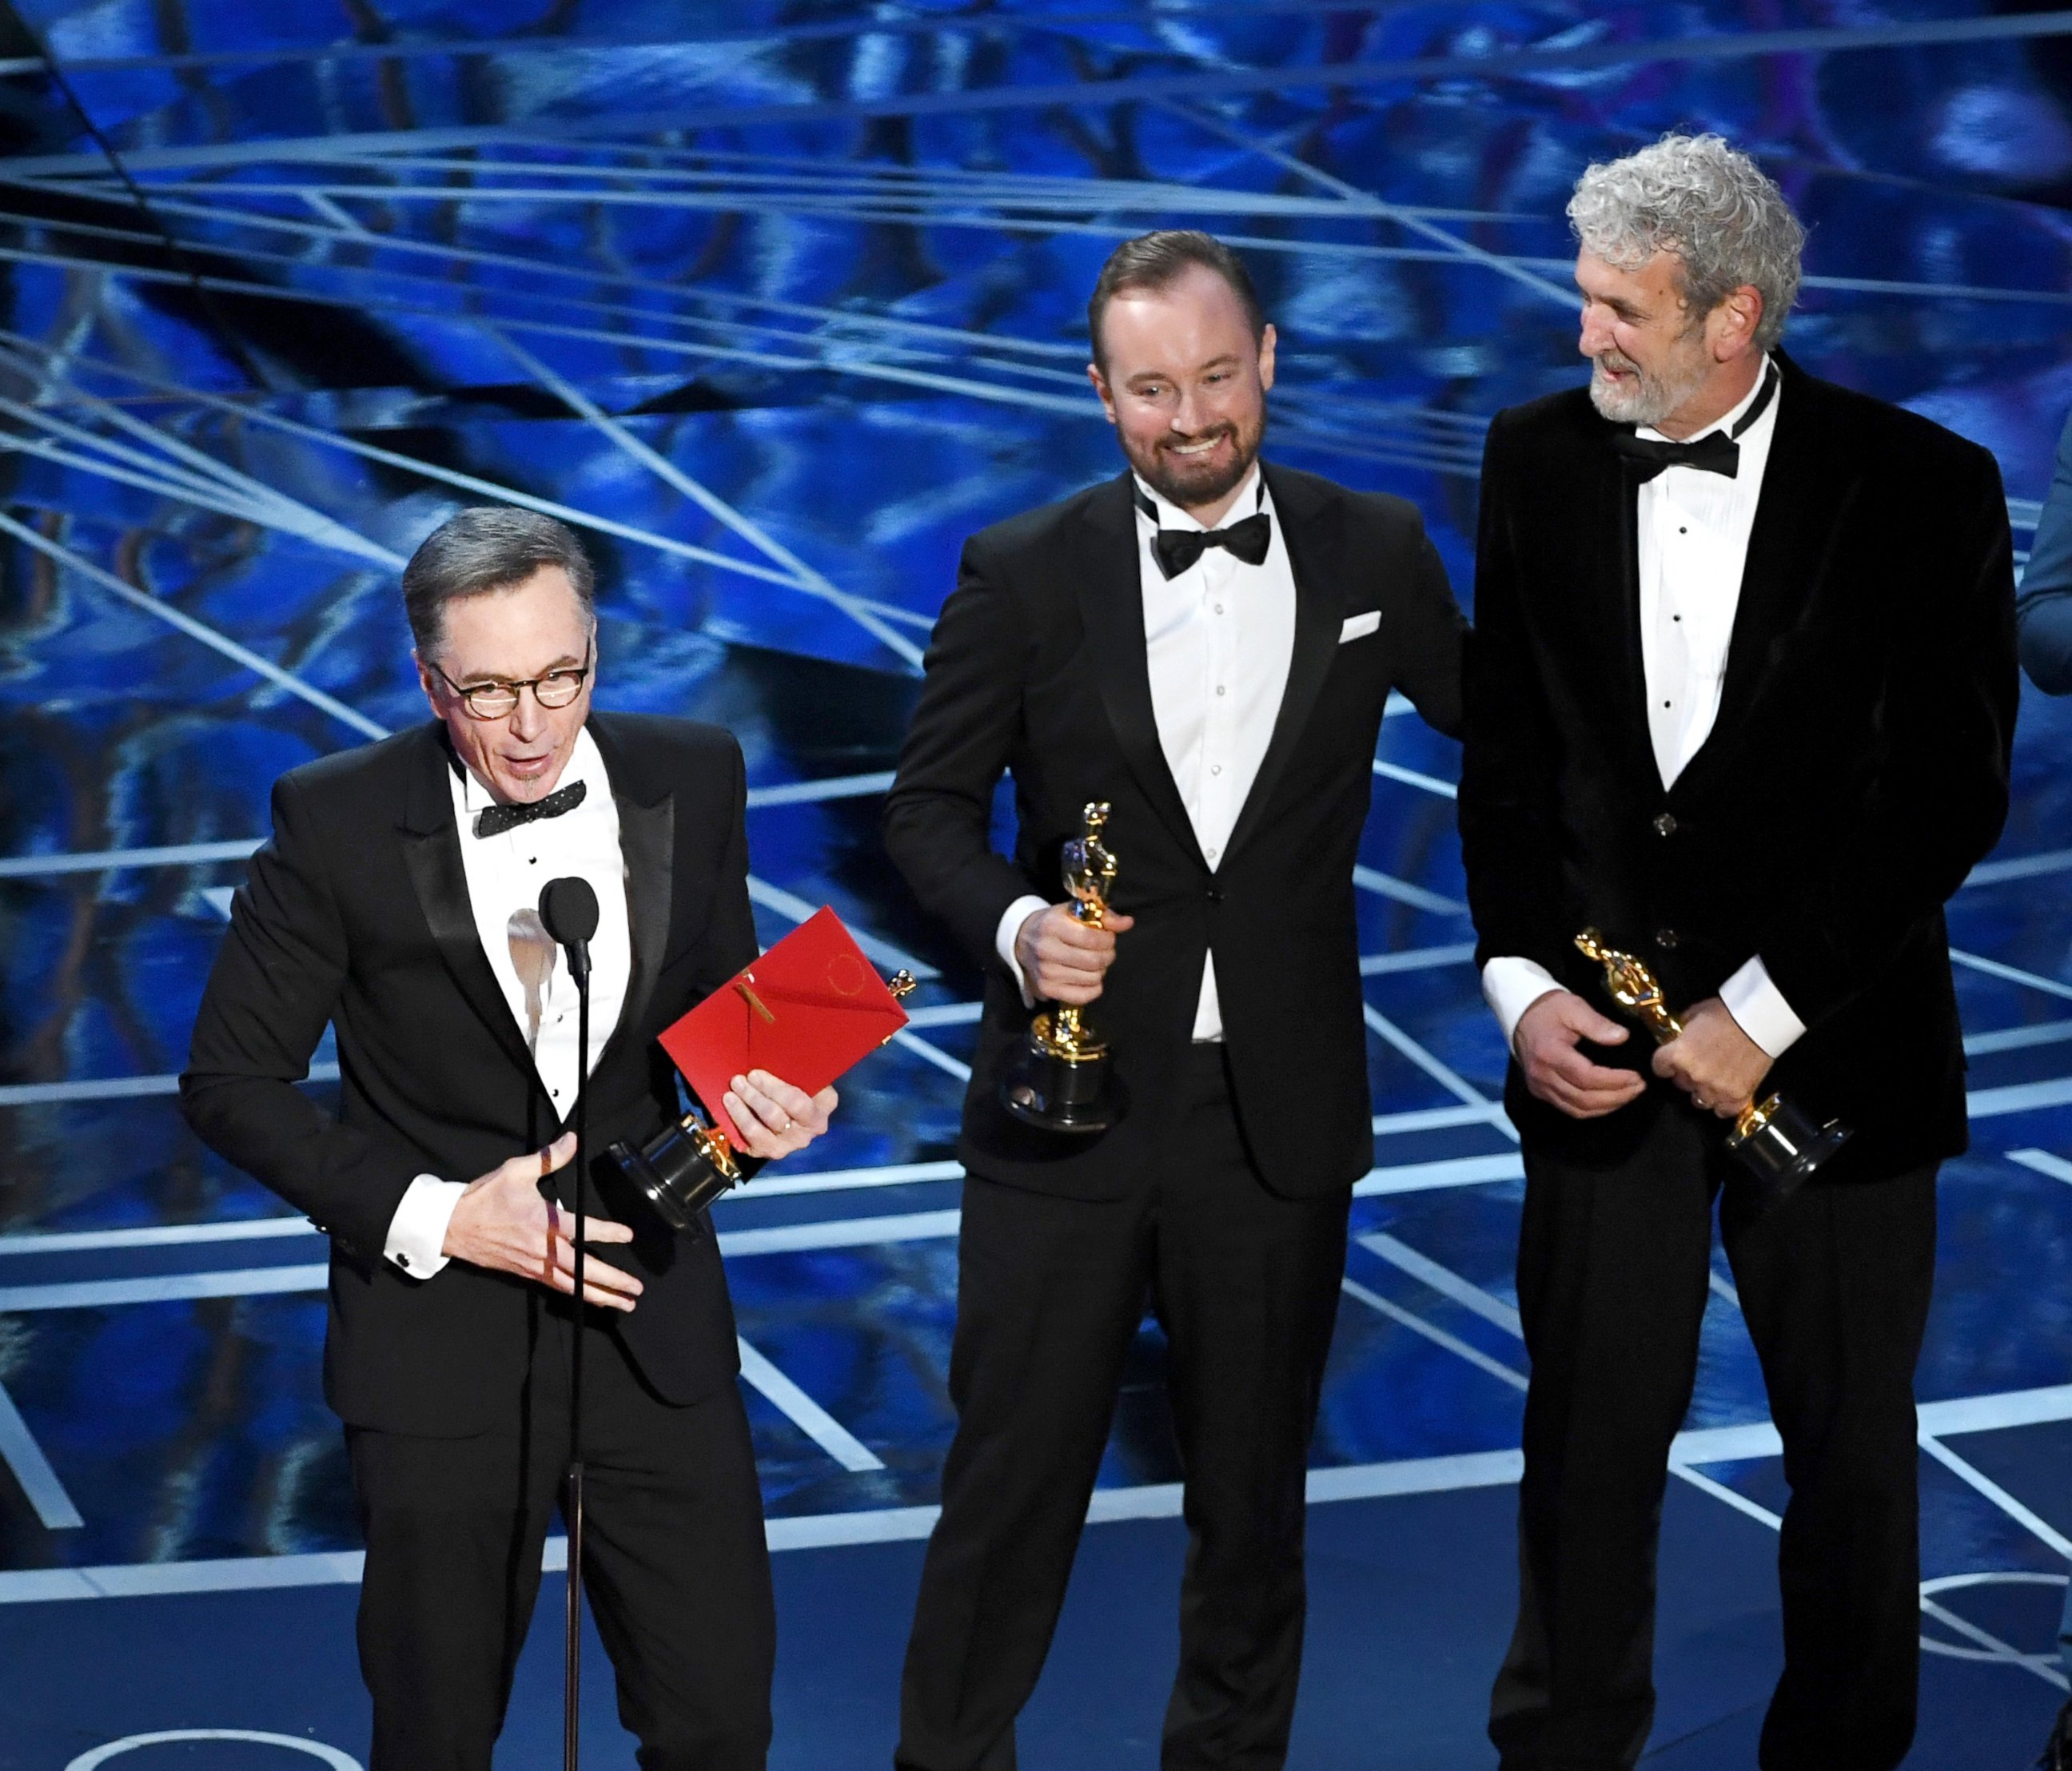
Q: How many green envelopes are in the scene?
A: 0